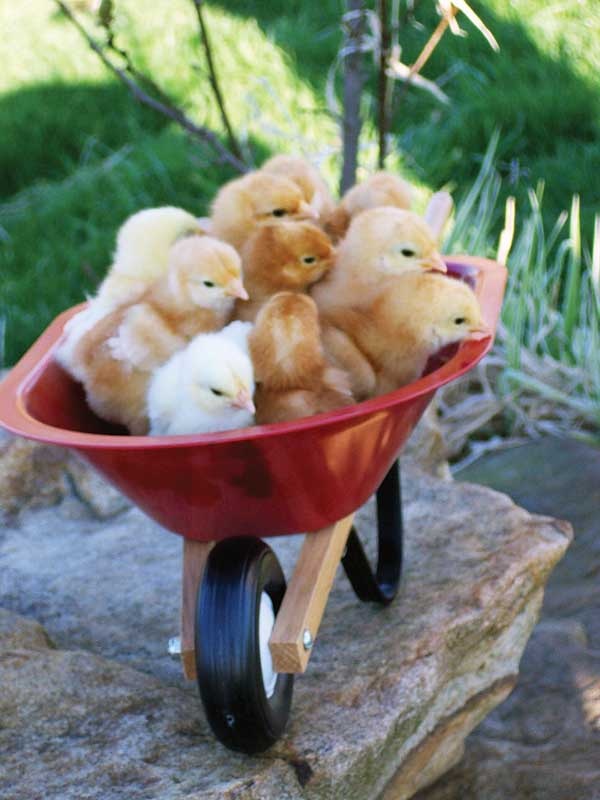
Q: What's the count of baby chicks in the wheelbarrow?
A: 10